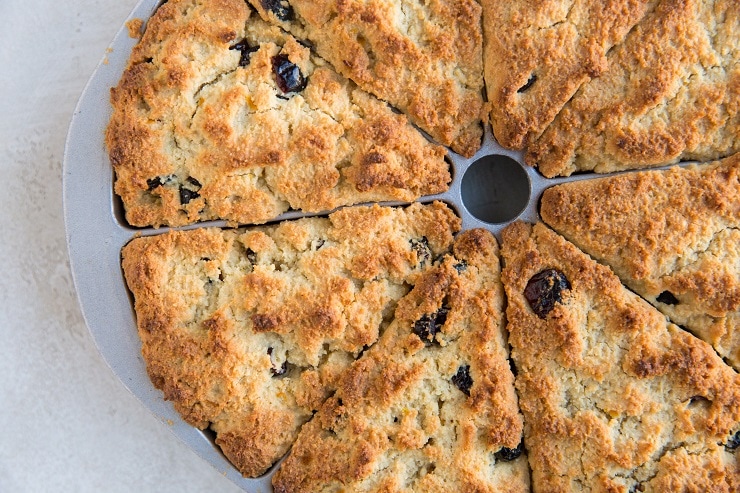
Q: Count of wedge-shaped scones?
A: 8